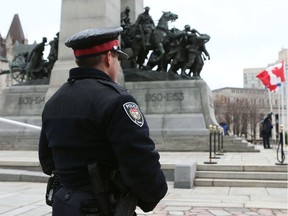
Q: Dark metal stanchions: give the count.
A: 5